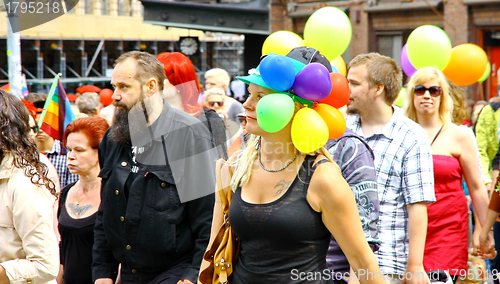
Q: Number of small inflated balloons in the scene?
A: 6